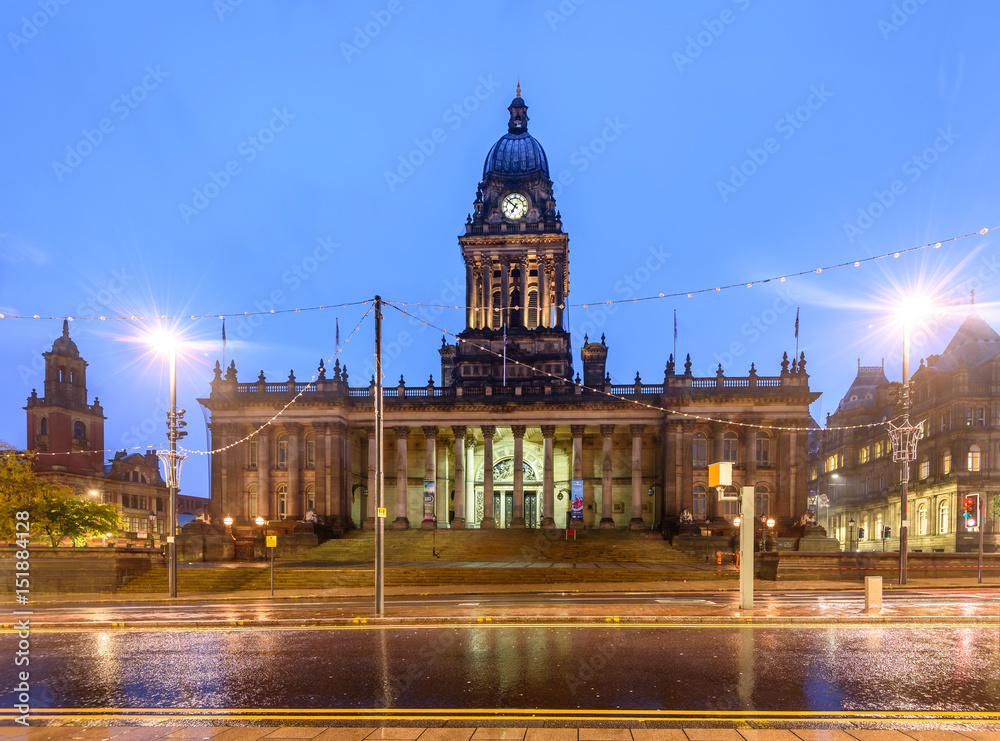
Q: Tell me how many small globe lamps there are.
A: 4